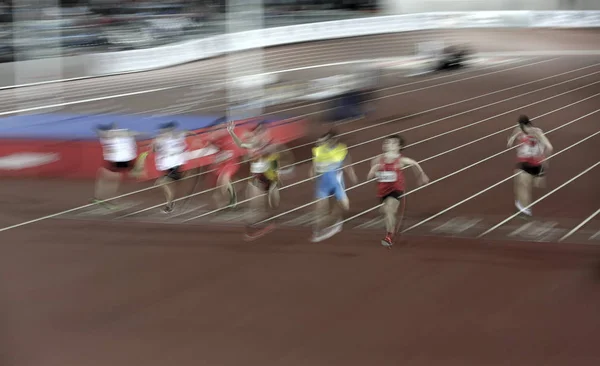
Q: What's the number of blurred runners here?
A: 7